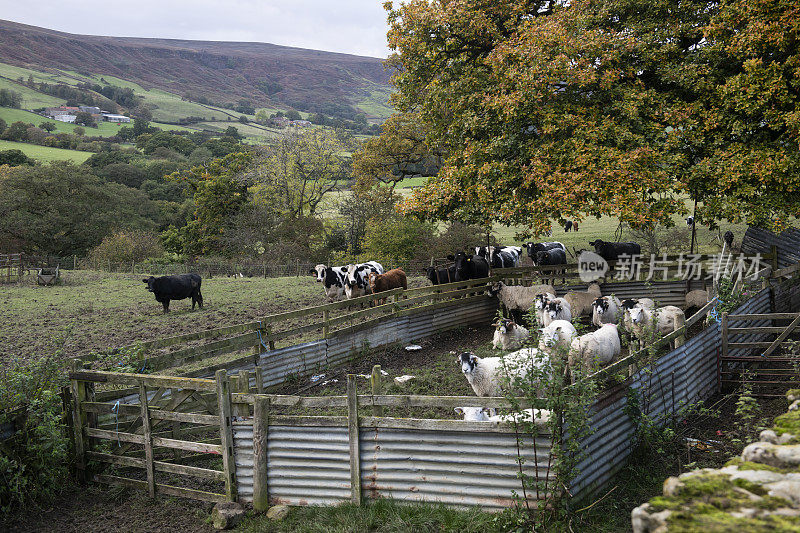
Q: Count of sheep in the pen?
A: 13